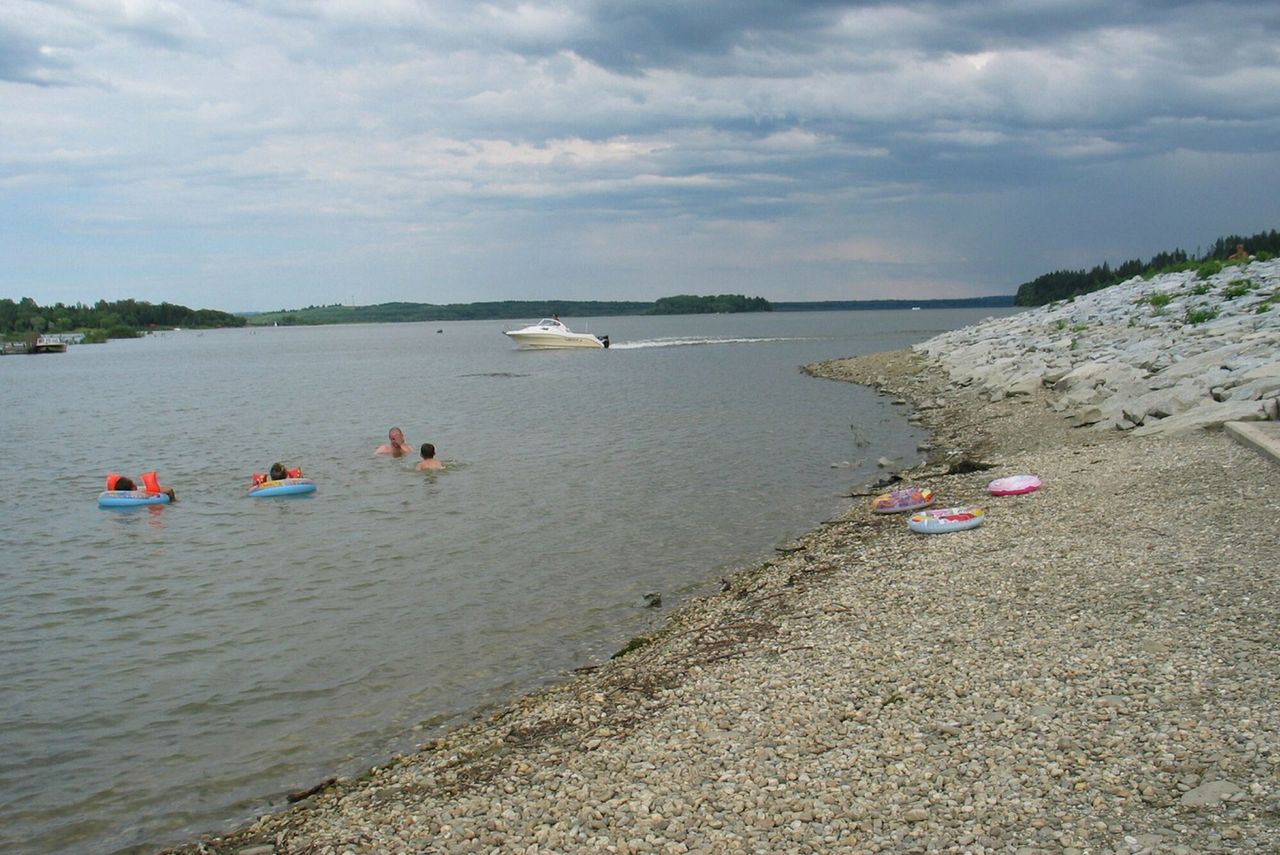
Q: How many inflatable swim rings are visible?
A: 5